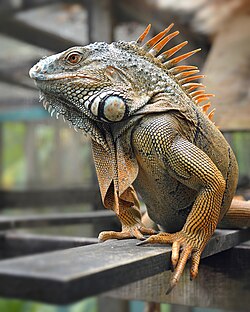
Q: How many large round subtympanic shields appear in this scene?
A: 1